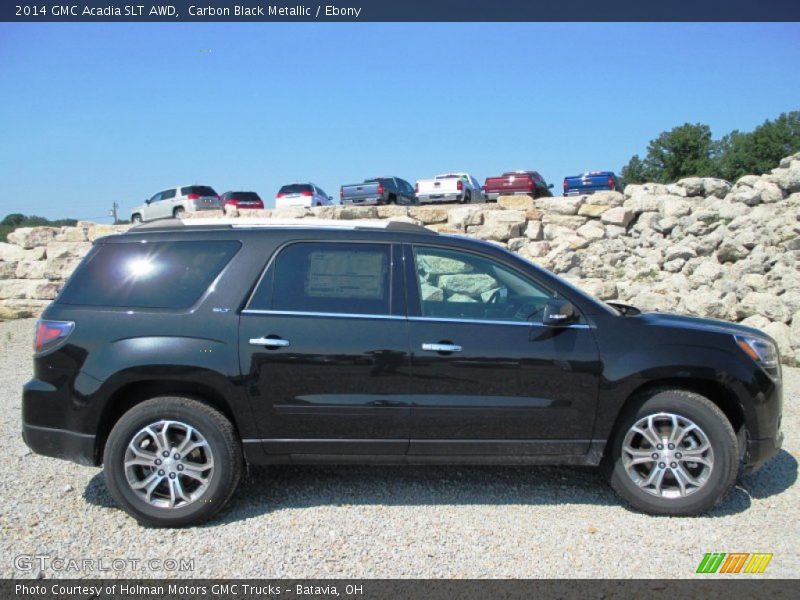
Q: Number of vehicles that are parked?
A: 8